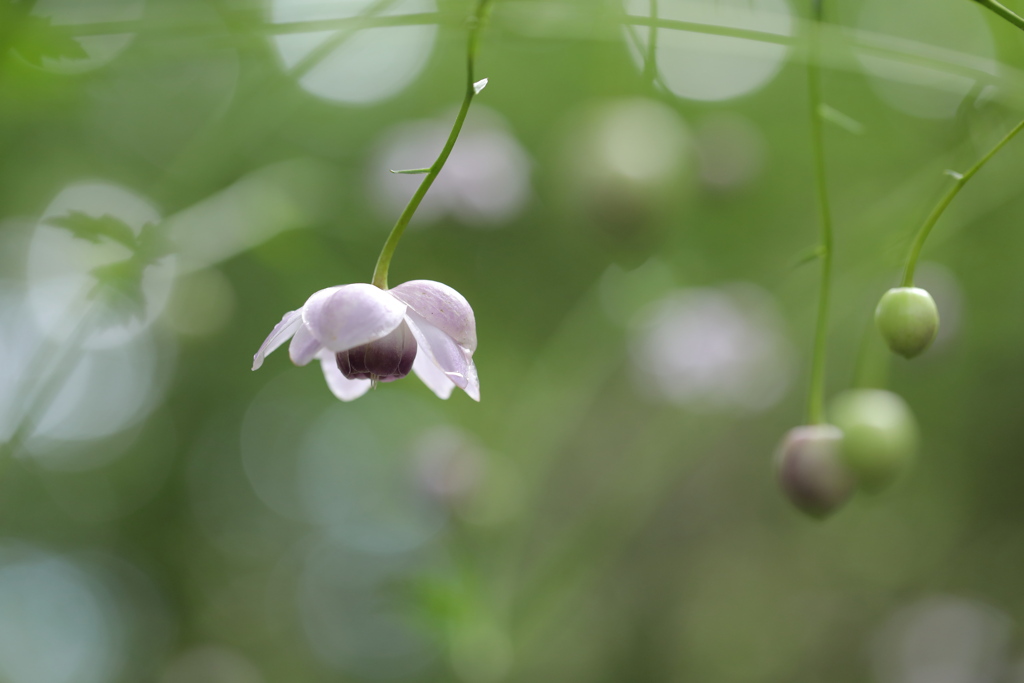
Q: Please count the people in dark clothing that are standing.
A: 0